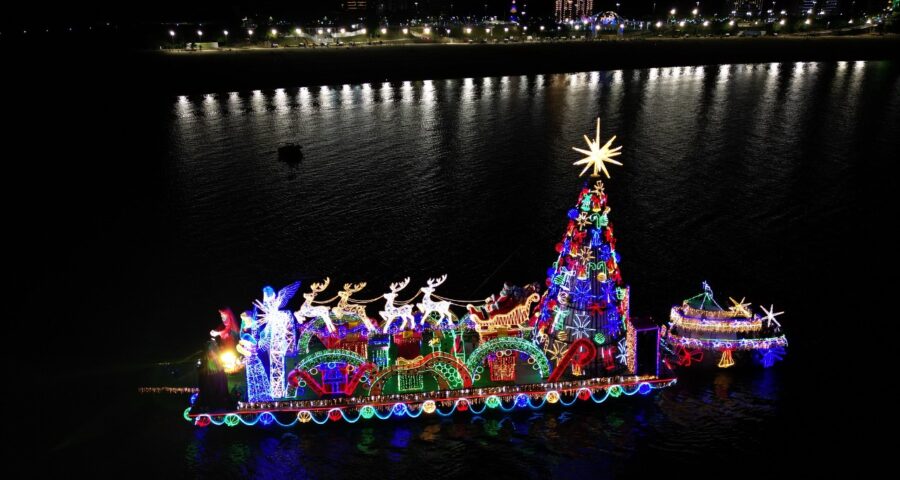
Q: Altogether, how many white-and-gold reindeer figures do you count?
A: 4